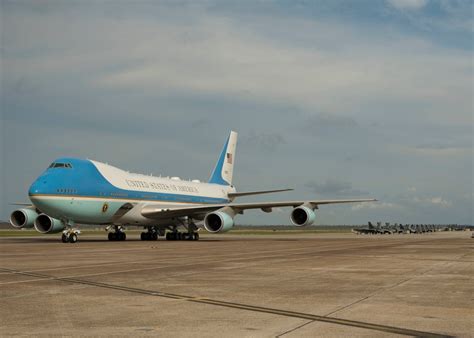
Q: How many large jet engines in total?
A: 4